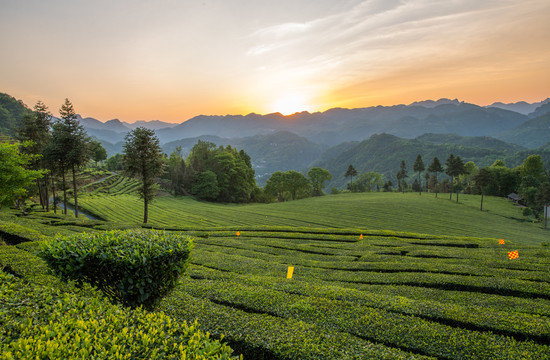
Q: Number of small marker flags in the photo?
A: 5